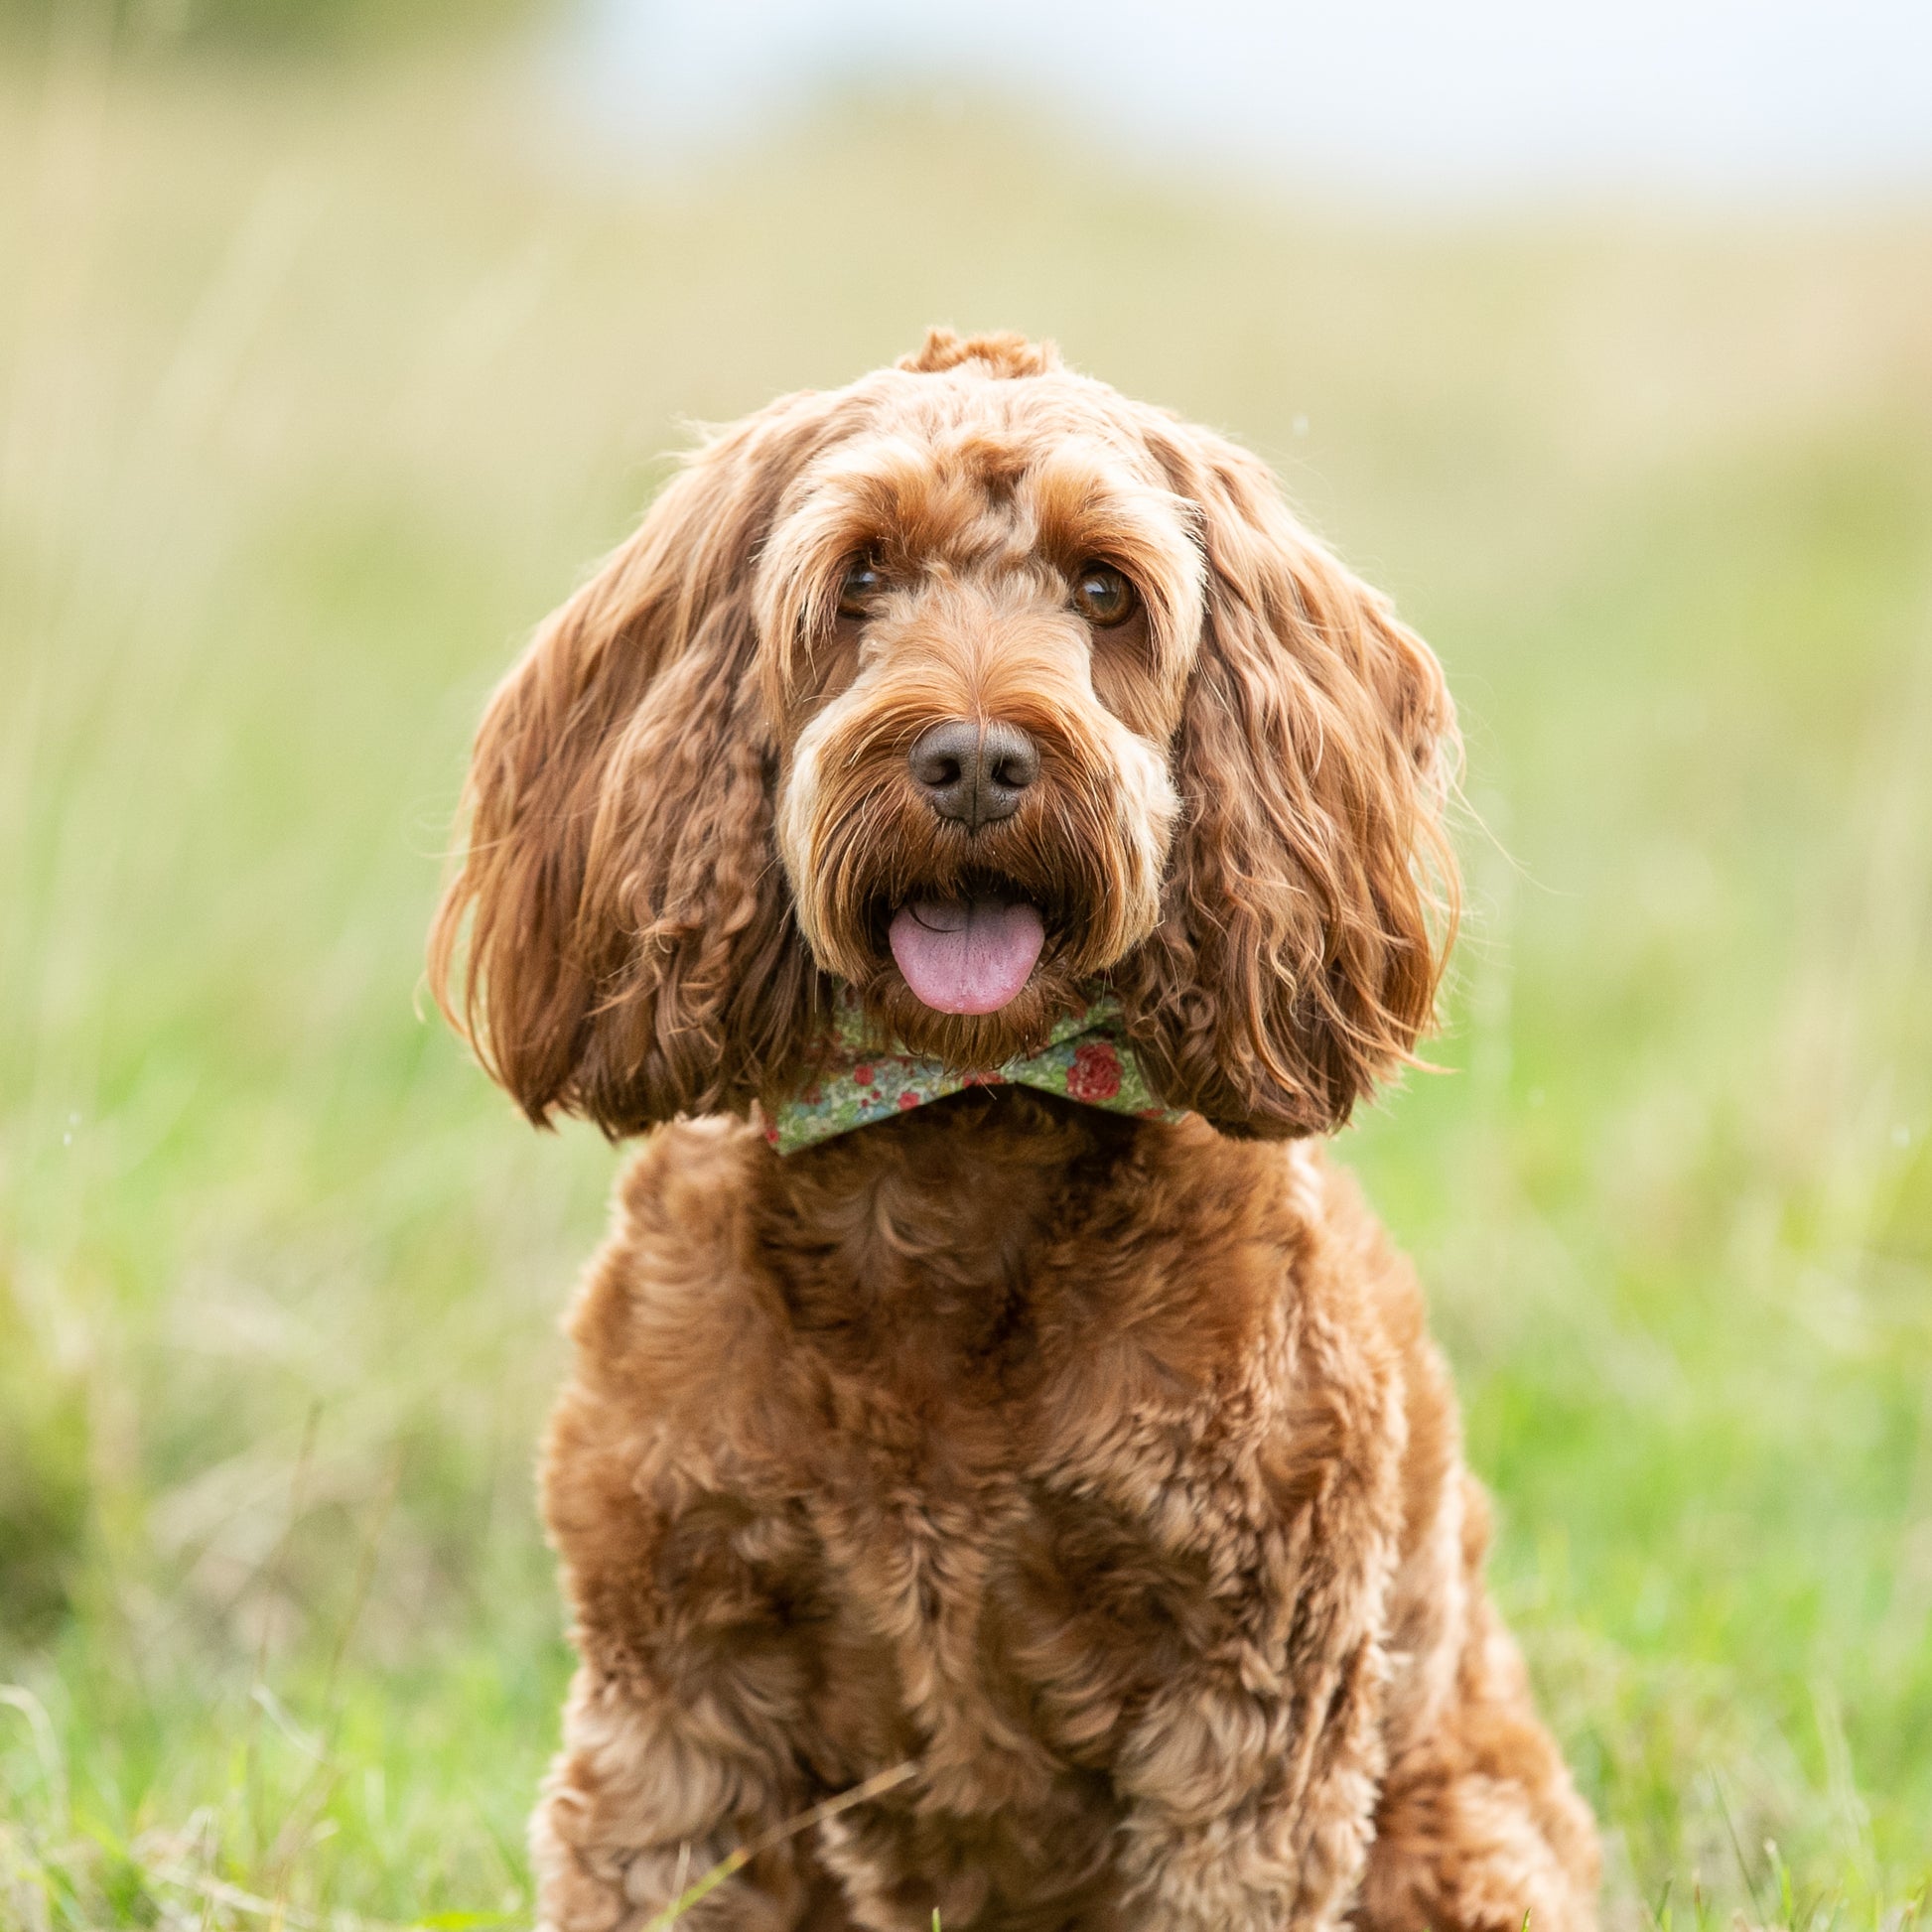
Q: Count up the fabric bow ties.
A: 1